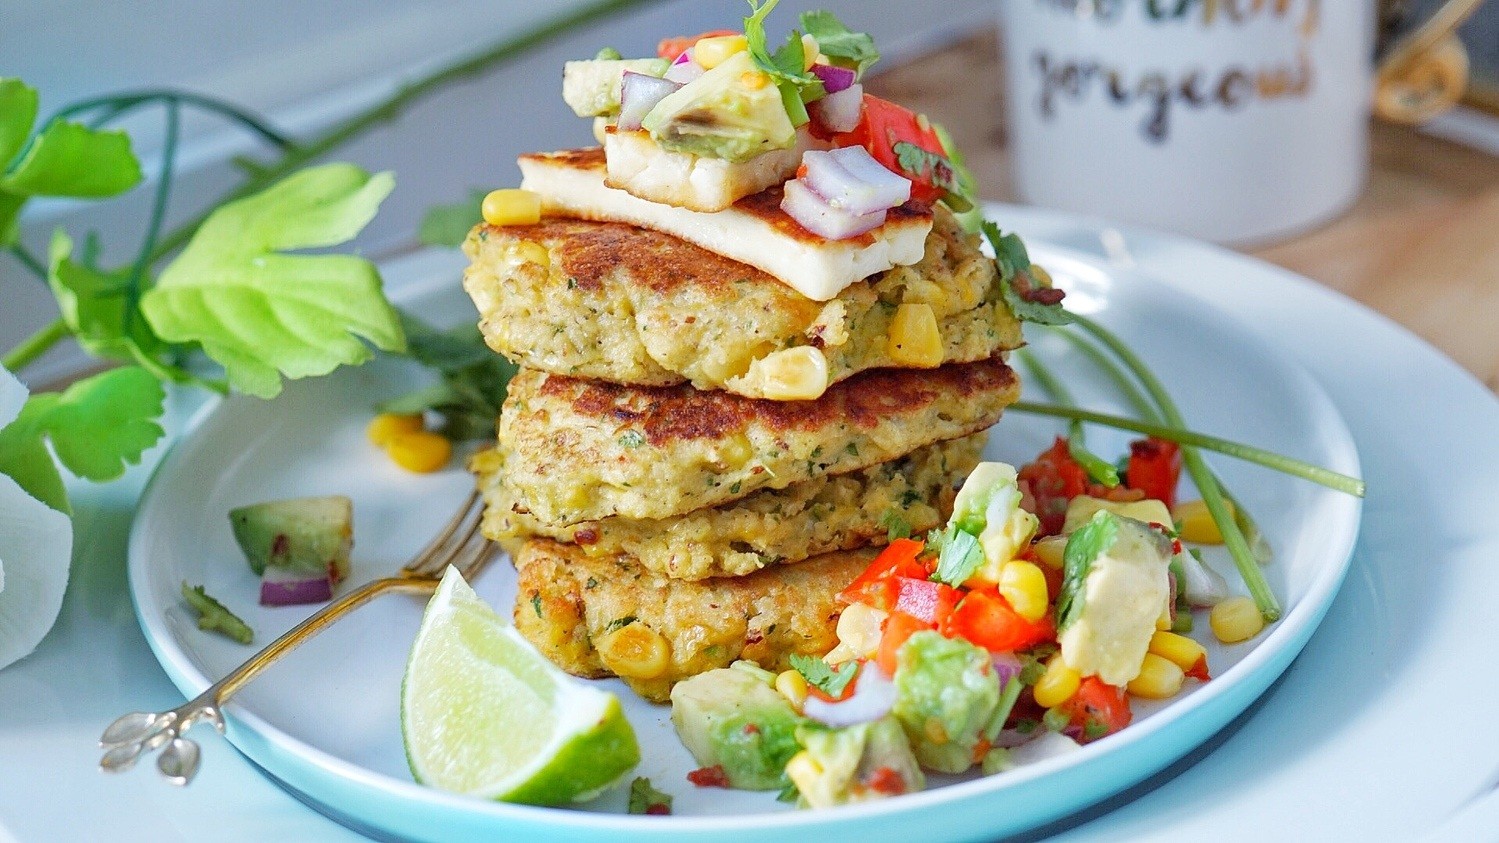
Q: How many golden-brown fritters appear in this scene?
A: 4